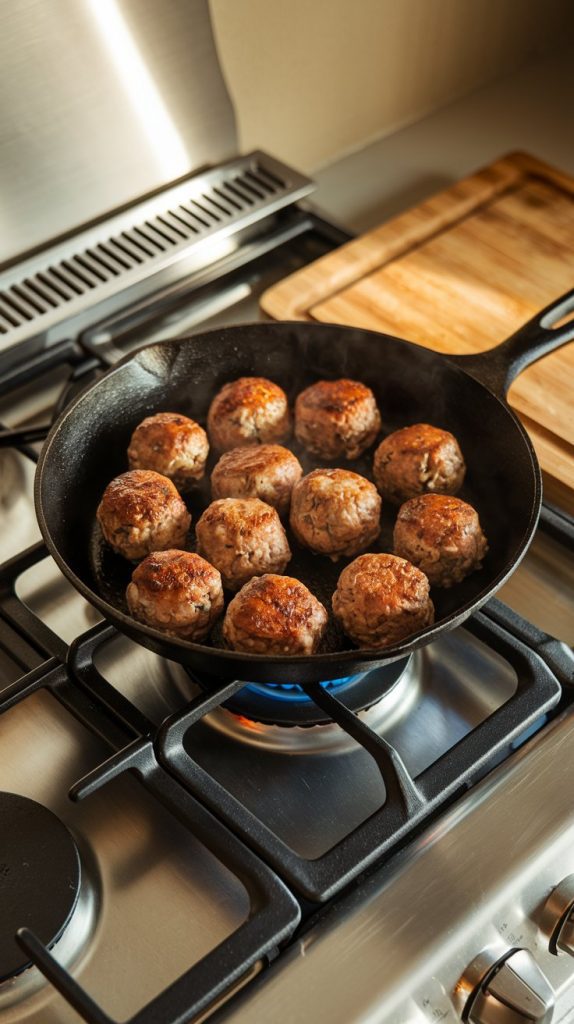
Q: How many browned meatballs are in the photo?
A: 12